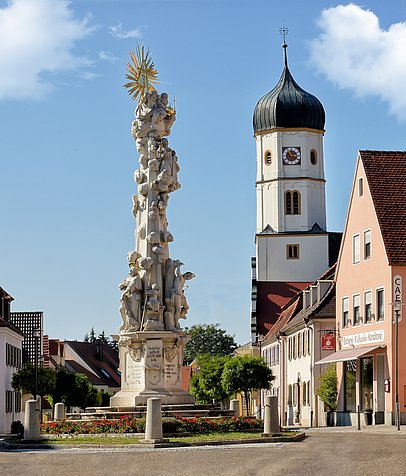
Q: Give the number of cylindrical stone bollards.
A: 5